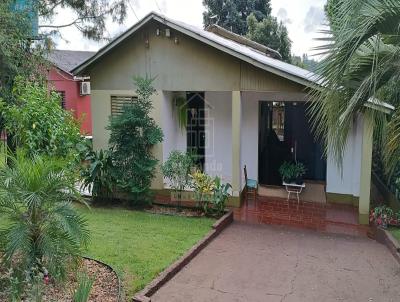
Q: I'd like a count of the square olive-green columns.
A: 2